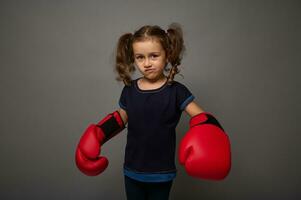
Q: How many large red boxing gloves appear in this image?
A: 2